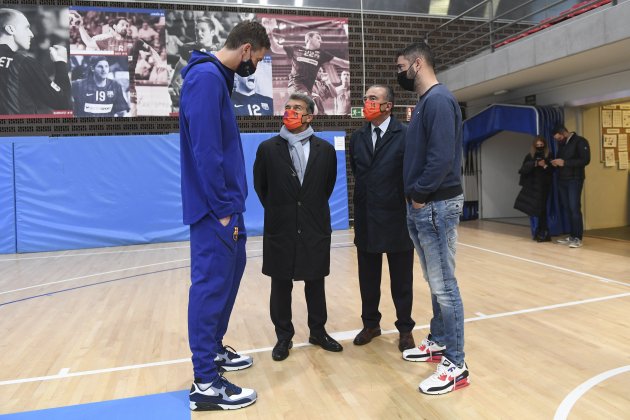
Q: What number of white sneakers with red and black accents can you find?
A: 2